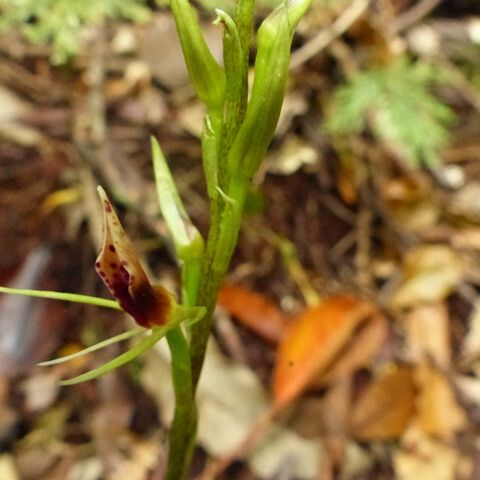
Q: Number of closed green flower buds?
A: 3